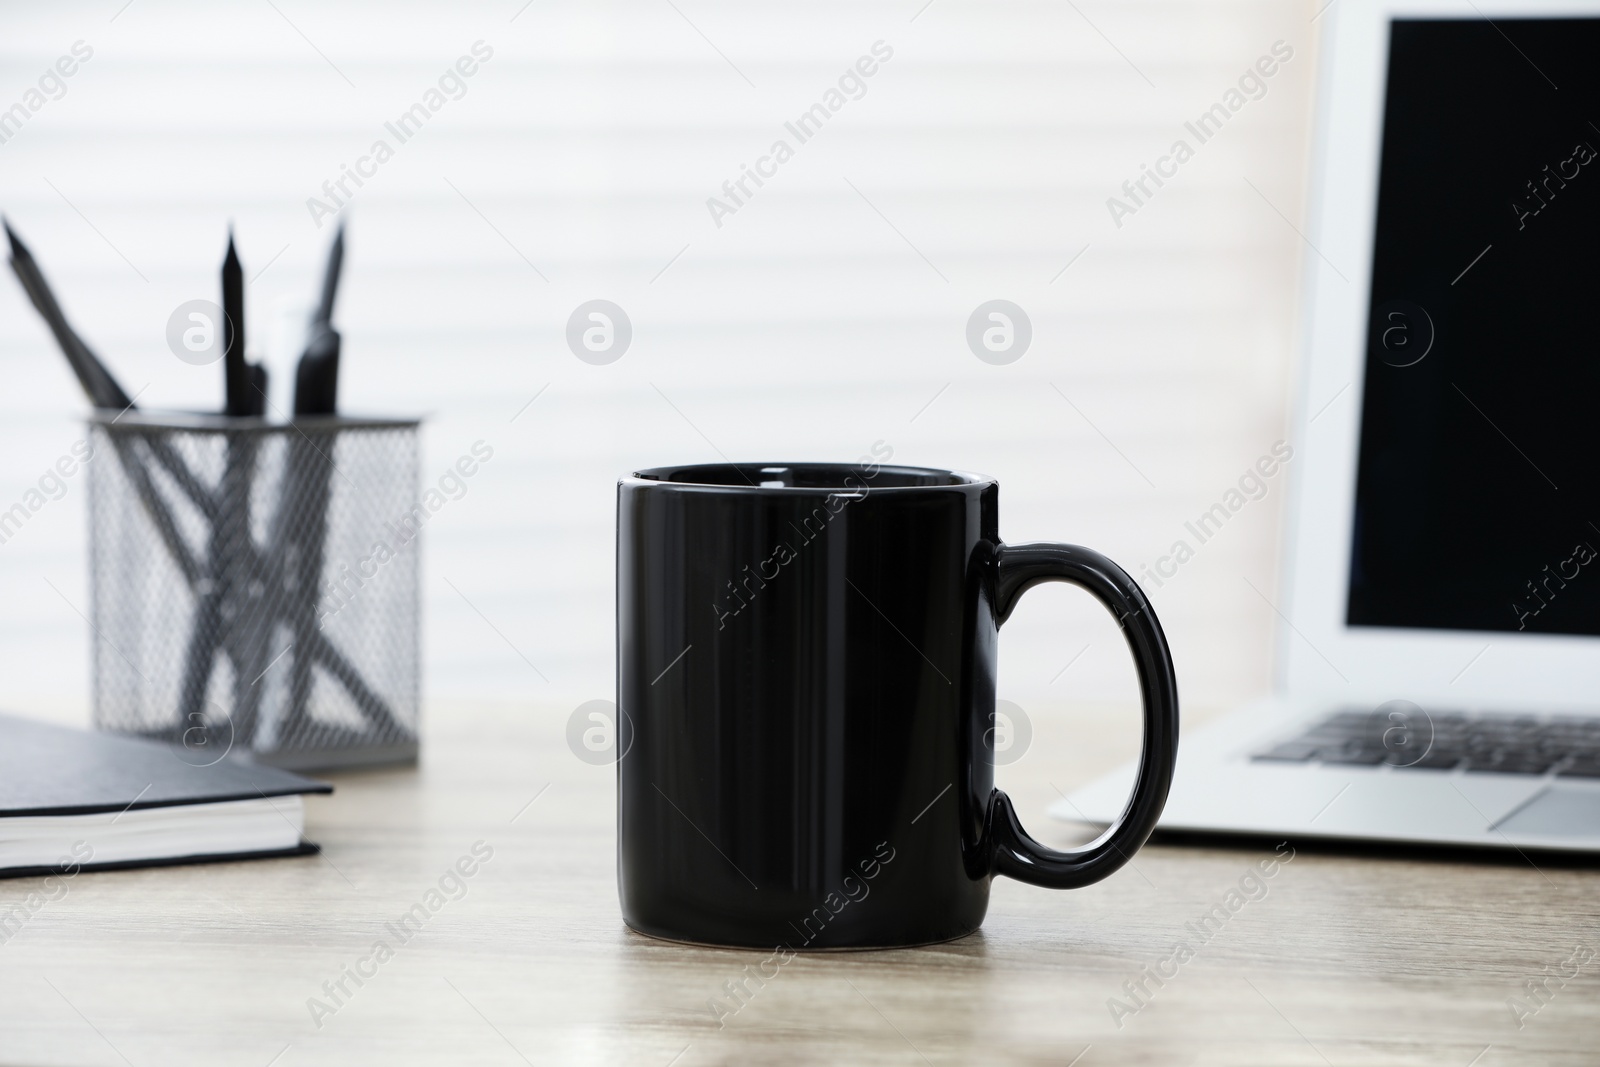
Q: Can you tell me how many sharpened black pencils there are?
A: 3